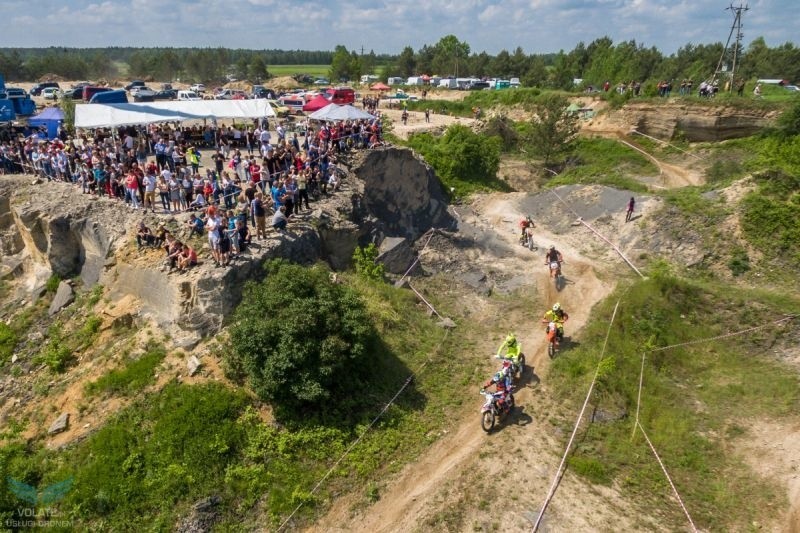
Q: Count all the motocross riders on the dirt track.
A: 5